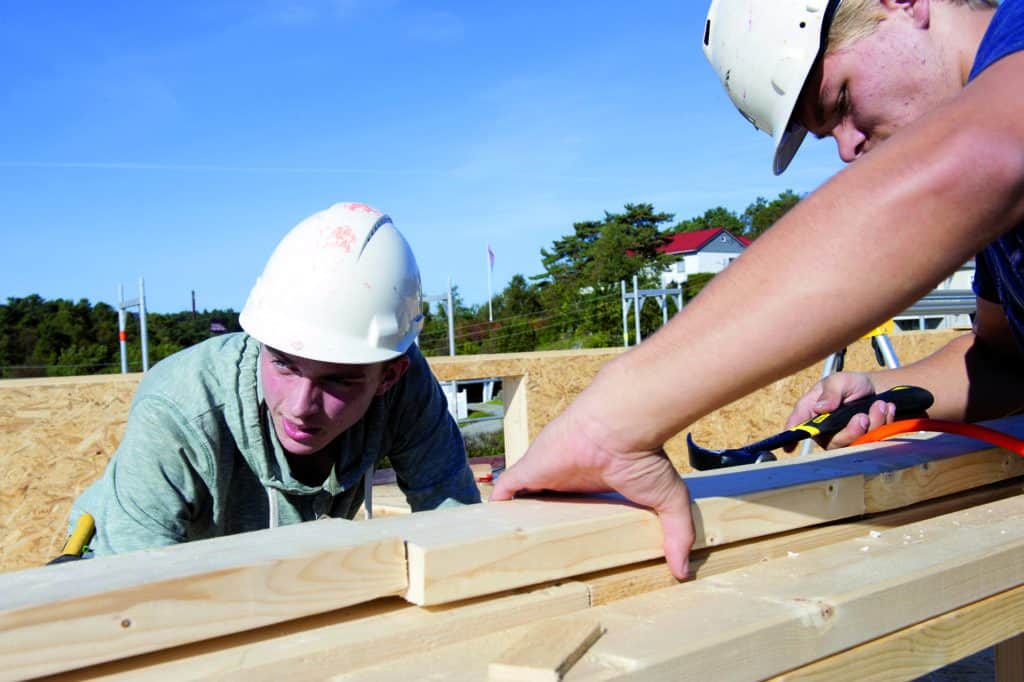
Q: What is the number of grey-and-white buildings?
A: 1